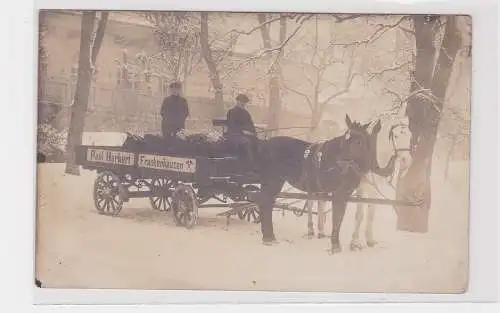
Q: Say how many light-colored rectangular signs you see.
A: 2